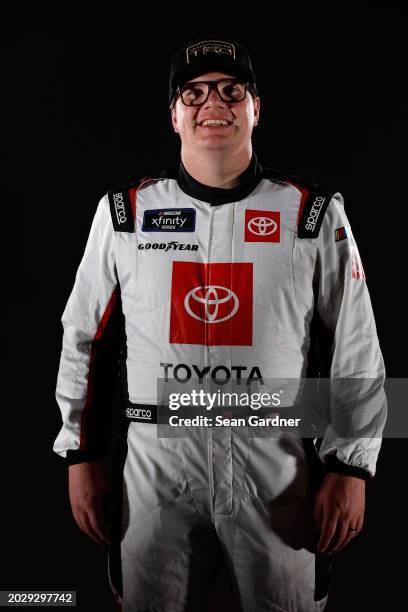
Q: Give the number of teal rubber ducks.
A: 0